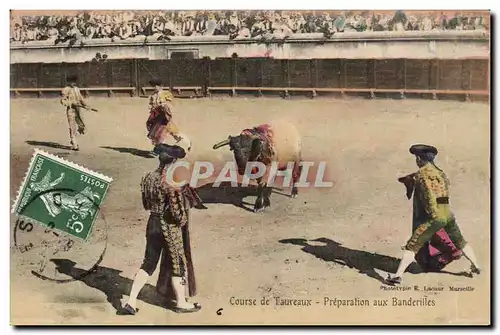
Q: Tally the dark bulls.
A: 1